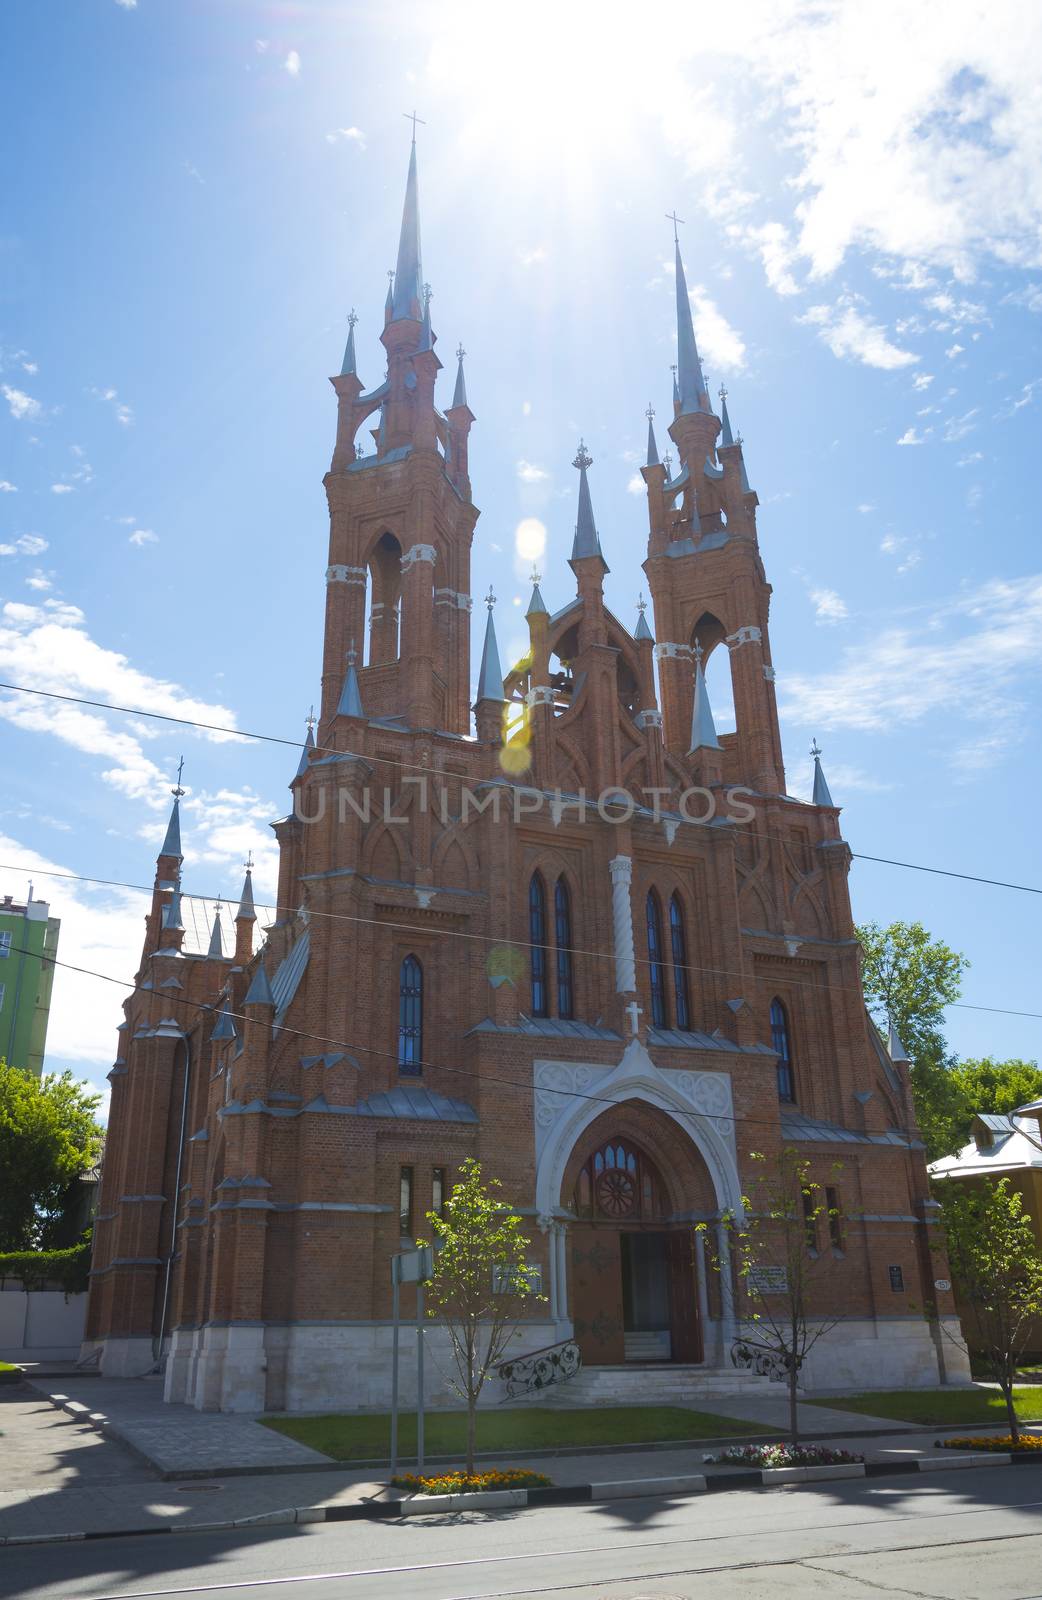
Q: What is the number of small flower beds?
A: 3